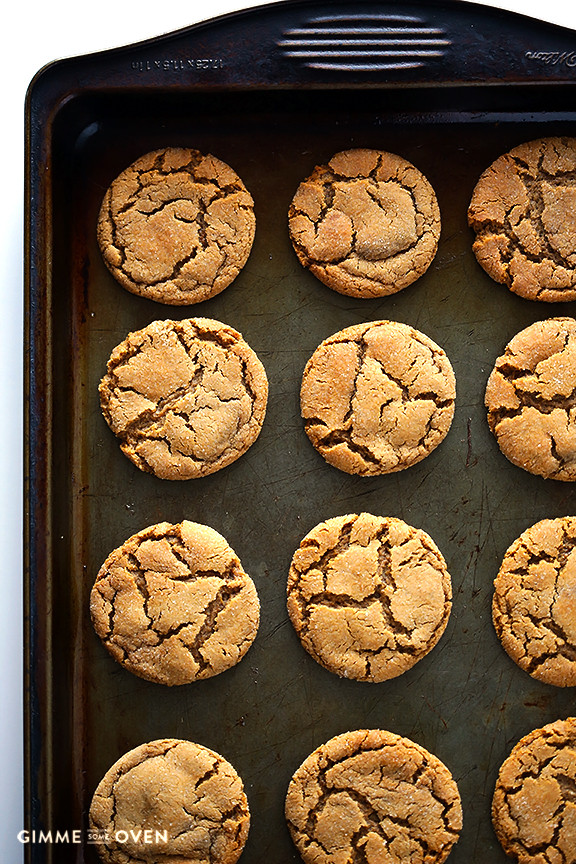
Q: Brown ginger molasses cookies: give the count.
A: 12